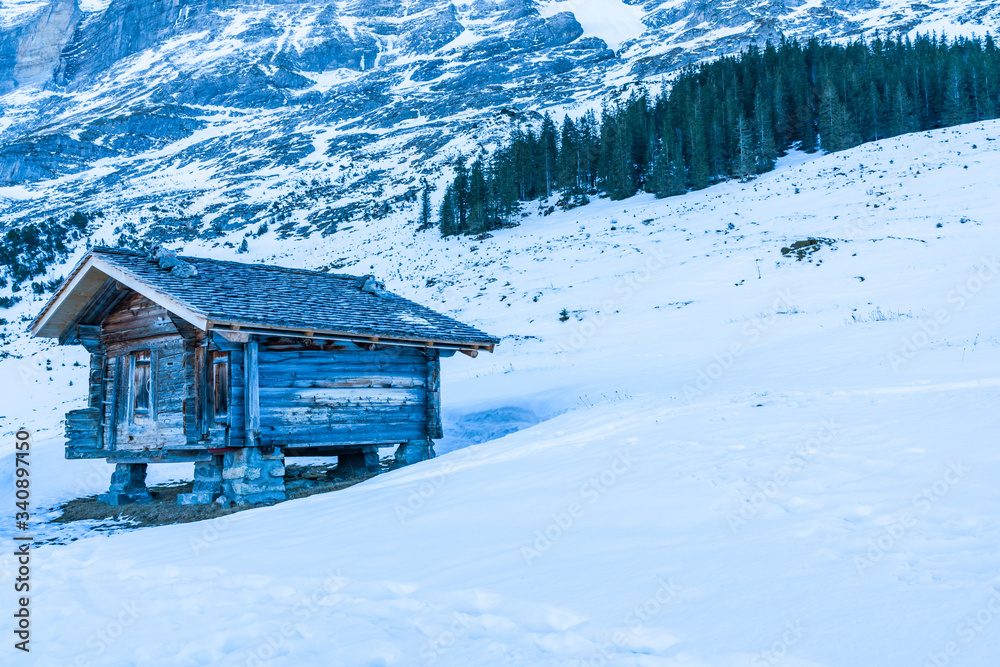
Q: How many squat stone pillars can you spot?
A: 5